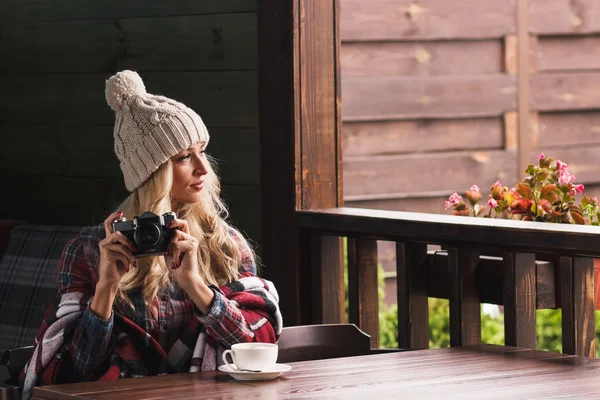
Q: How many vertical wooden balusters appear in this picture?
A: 6